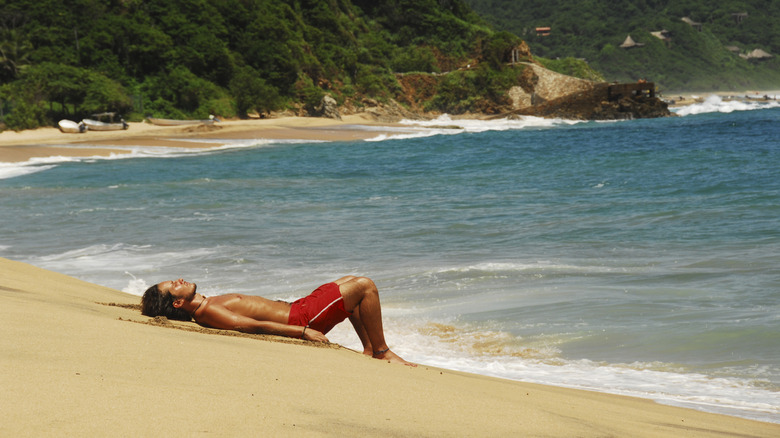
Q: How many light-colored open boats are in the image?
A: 3